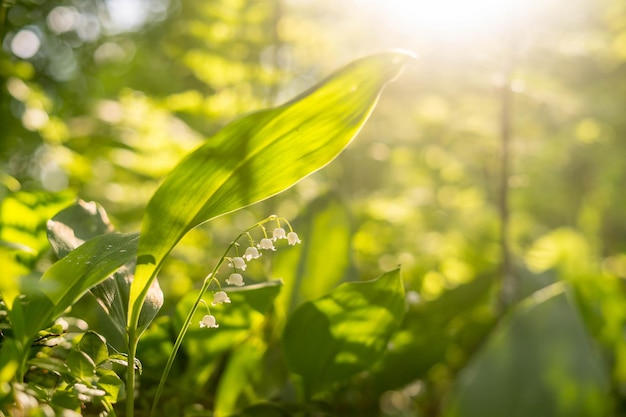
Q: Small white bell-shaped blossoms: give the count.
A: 8